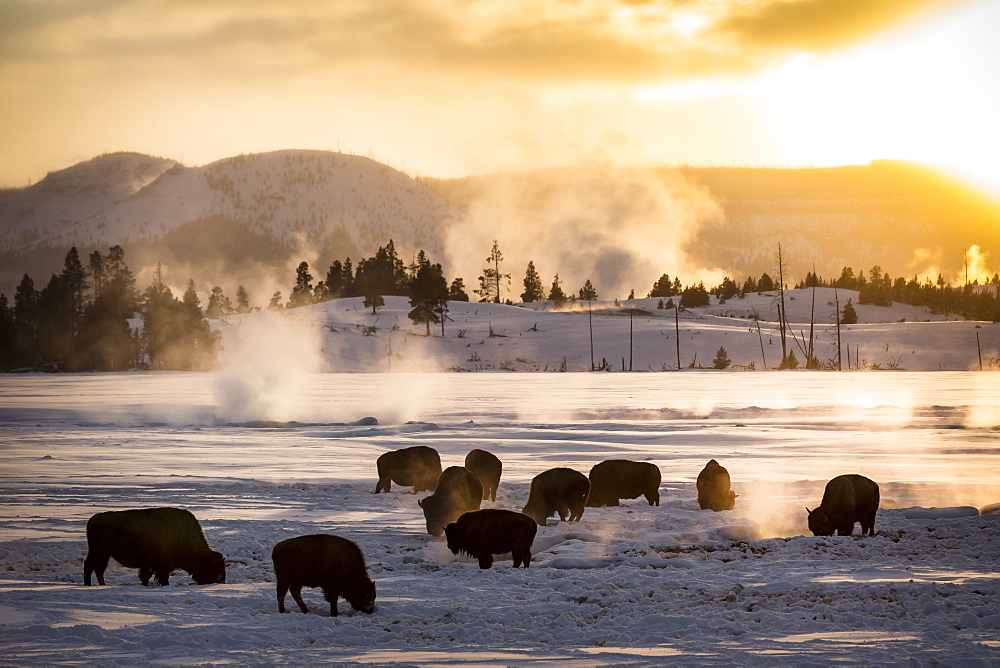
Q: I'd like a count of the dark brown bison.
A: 10